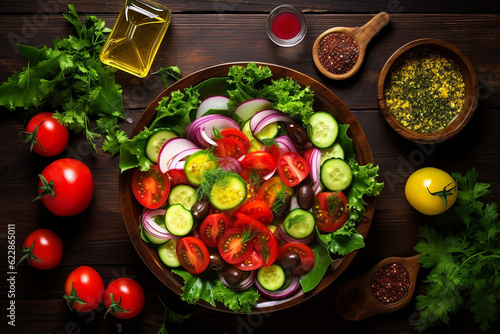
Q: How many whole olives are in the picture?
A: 7